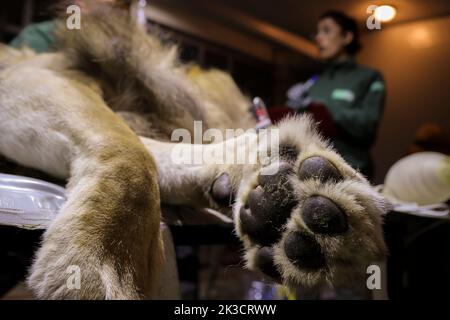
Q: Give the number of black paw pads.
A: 6